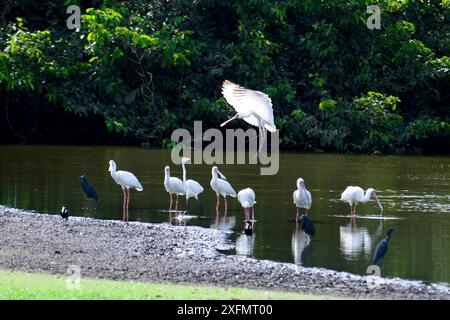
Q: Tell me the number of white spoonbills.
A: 7